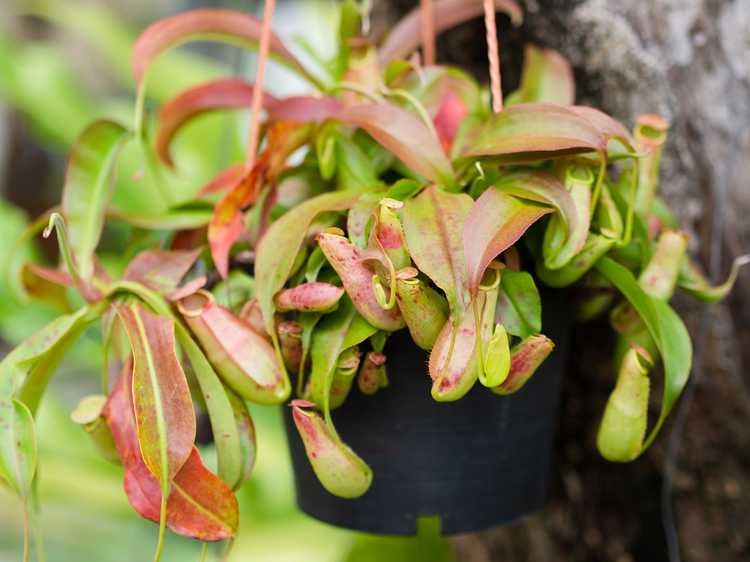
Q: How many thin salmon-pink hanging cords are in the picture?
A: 3